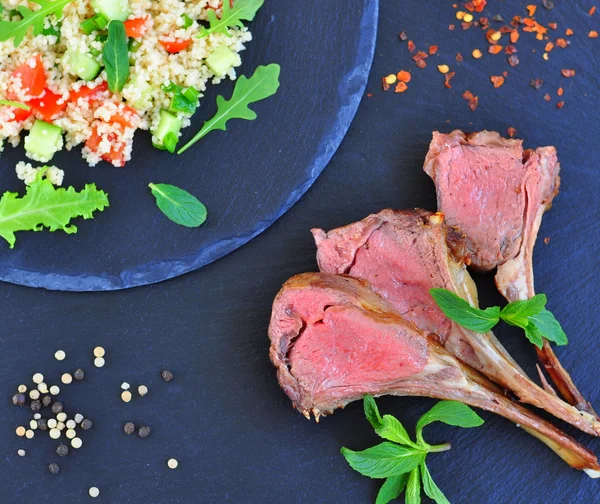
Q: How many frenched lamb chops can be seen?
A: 3